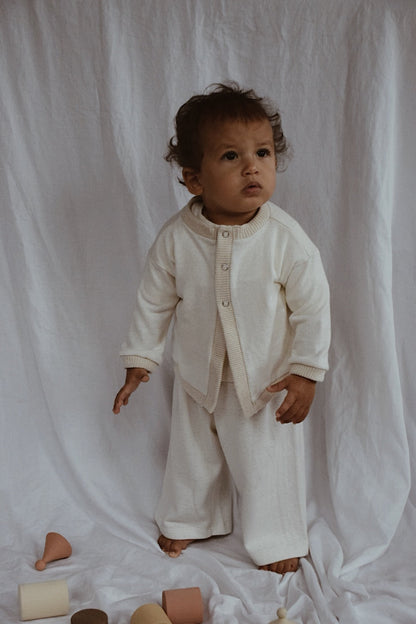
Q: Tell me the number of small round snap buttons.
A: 3